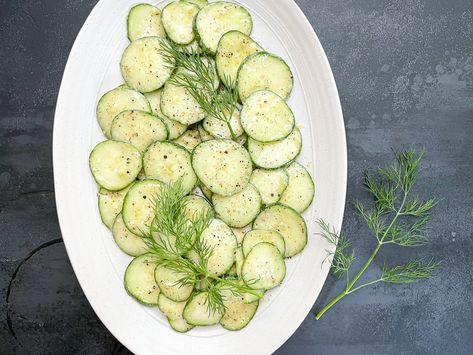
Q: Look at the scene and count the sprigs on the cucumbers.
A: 2